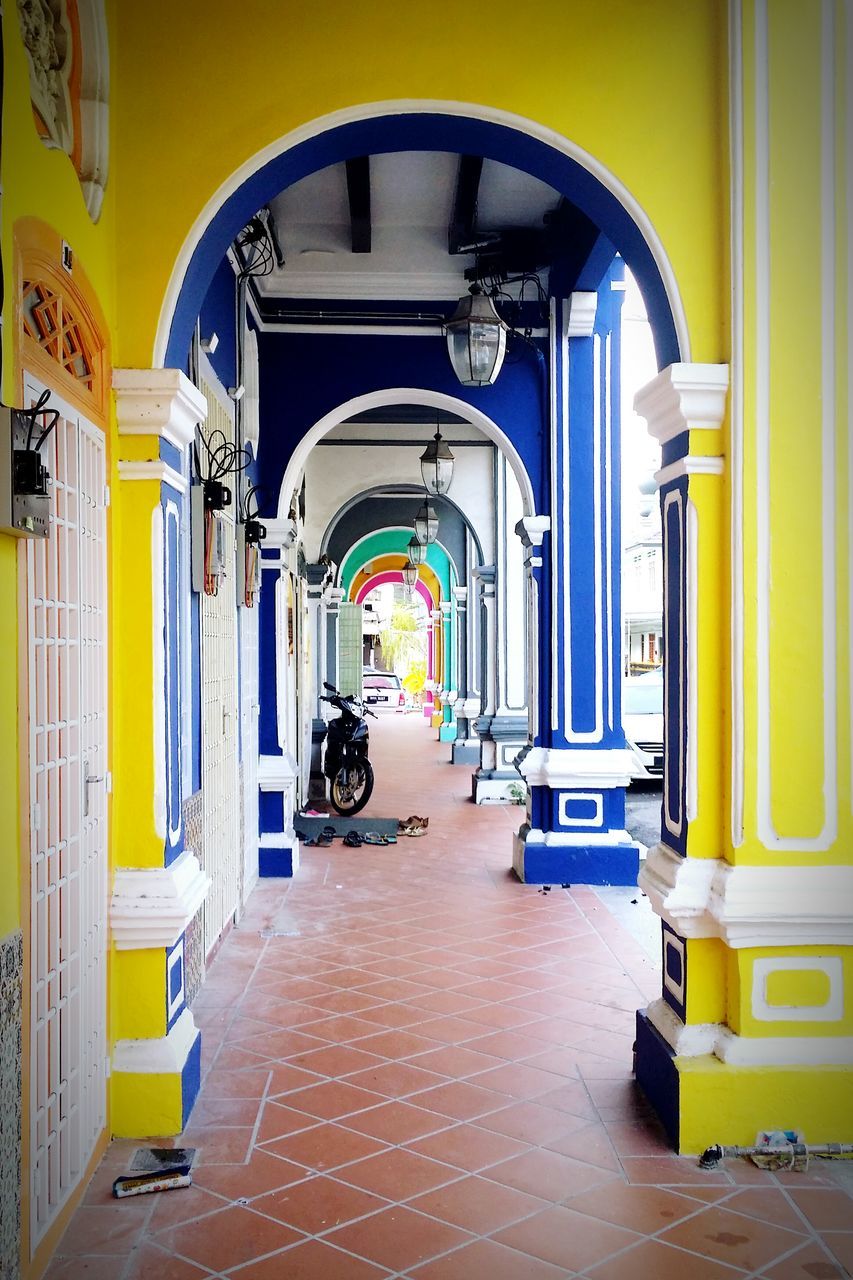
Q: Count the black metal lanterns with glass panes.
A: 5